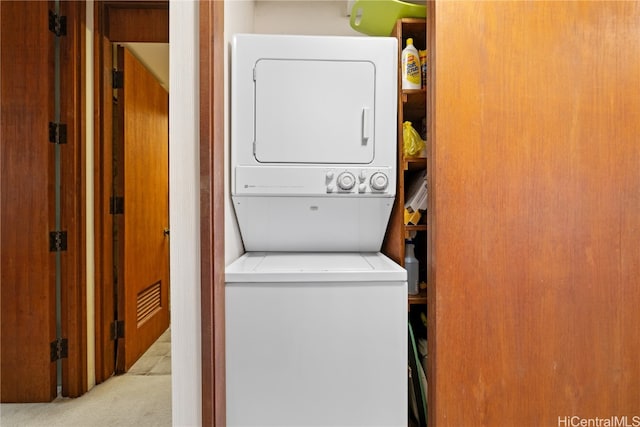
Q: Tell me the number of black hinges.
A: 7